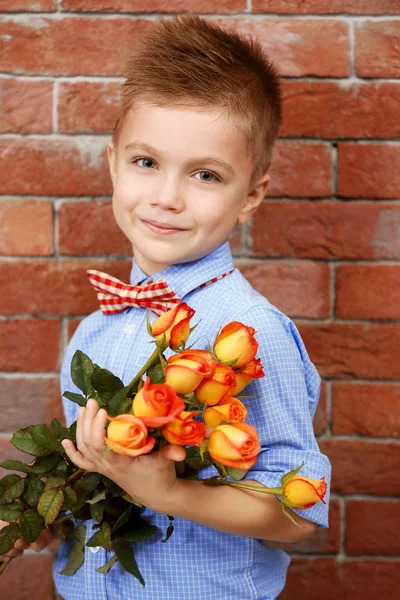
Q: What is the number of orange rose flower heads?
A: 11